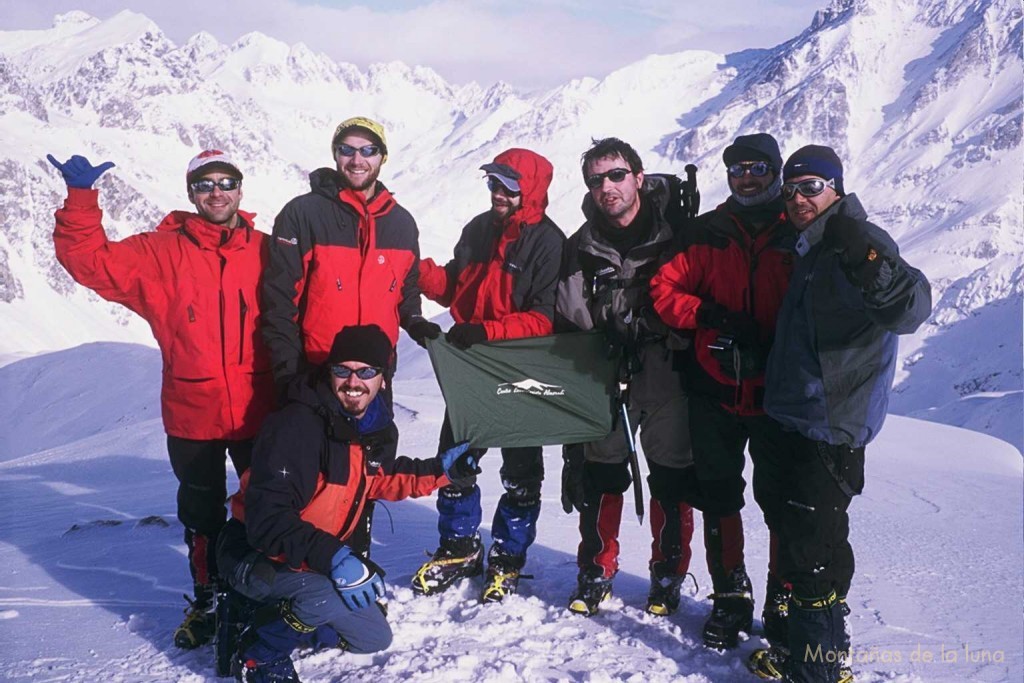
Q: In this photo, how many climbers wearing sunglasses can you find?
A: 7